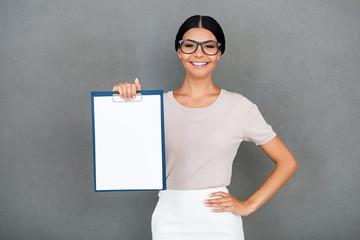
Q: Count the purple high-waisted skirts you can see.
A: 0